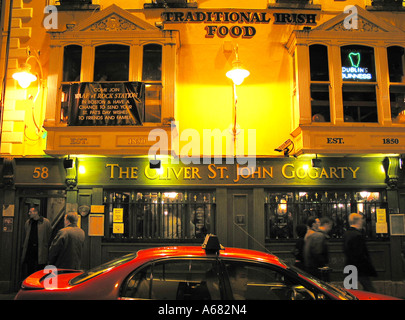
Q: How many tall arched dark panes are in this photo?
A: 6